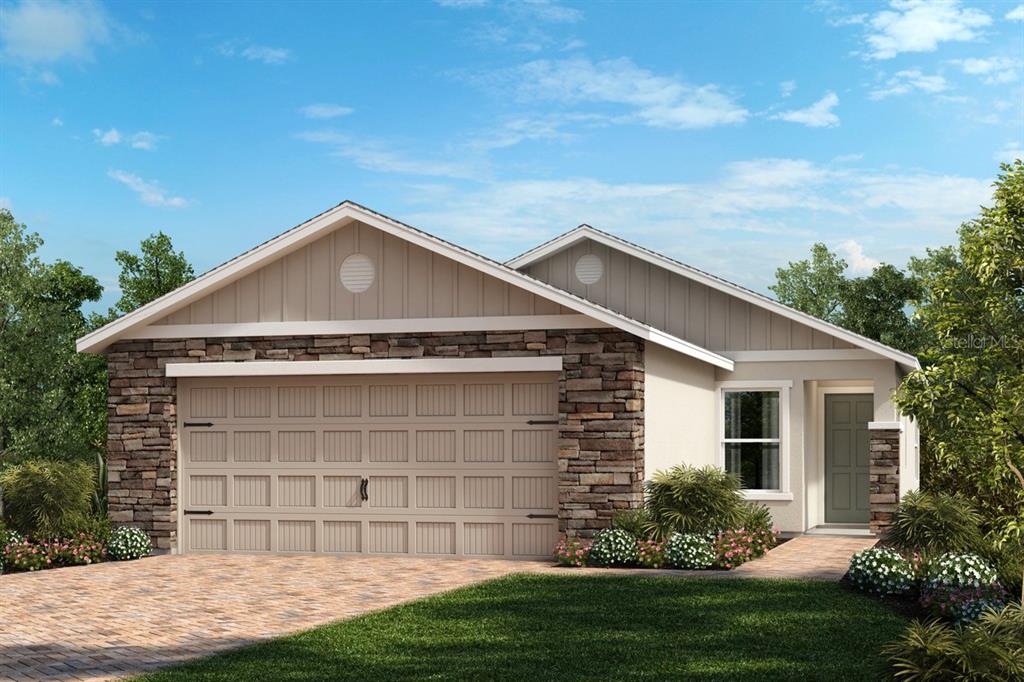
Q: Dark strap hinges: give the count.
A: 4